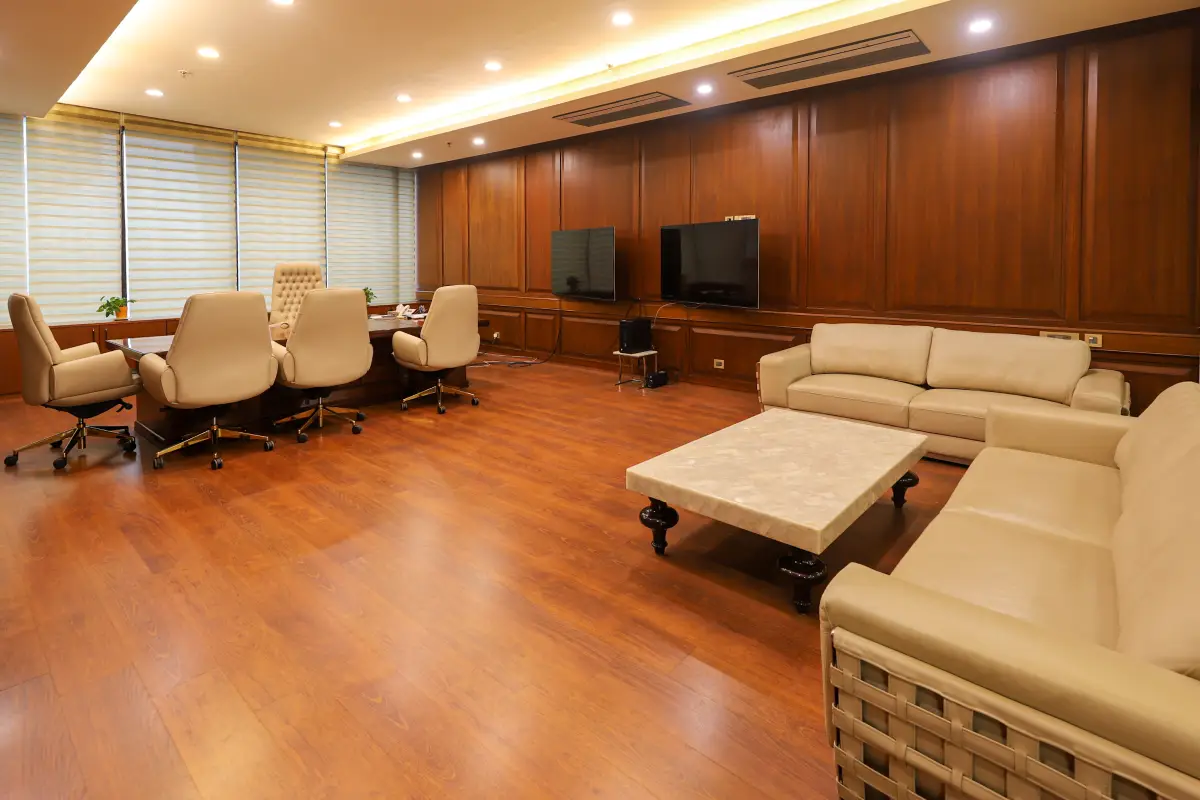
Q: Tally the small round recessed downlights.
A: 11